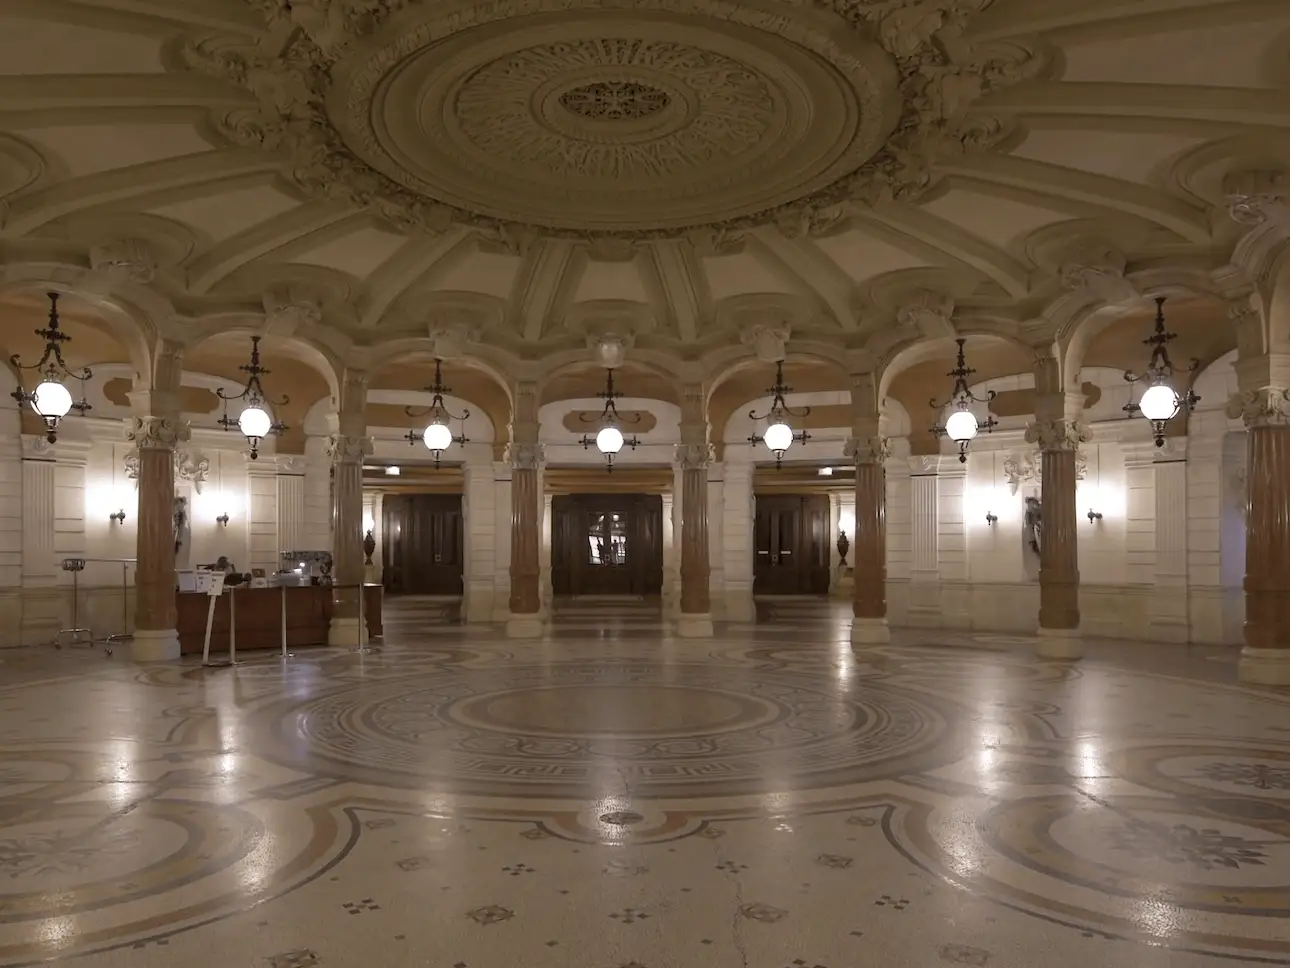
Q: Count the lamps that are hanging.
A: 7